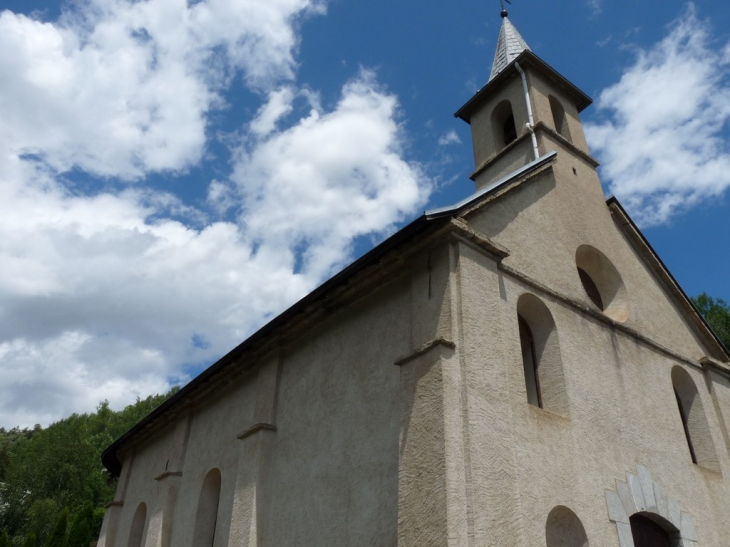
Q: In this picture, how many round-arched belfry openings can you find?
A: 2